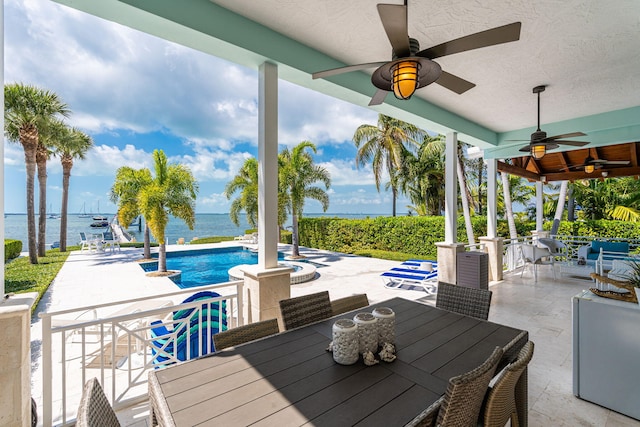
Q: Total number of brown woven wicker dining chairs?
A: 7